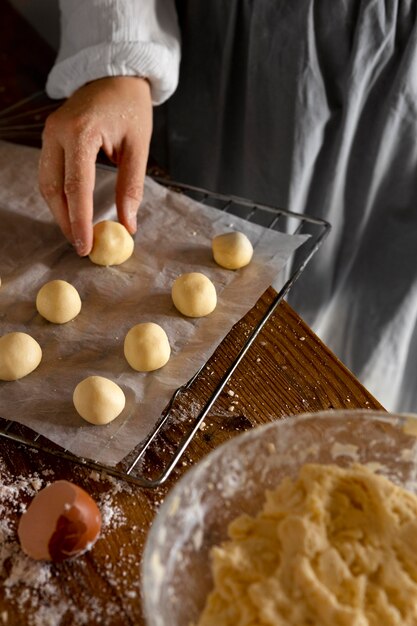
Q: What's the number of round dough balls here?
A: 7